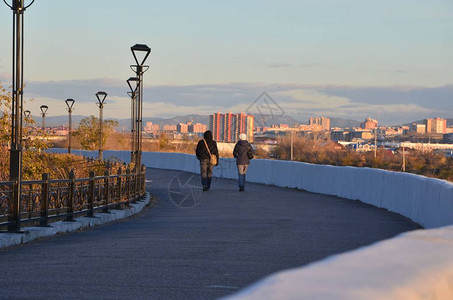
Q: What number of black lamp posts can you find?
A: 7